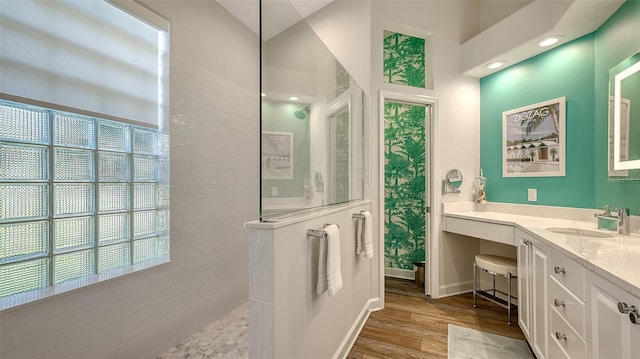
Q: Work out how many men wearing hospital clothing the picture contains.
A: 0